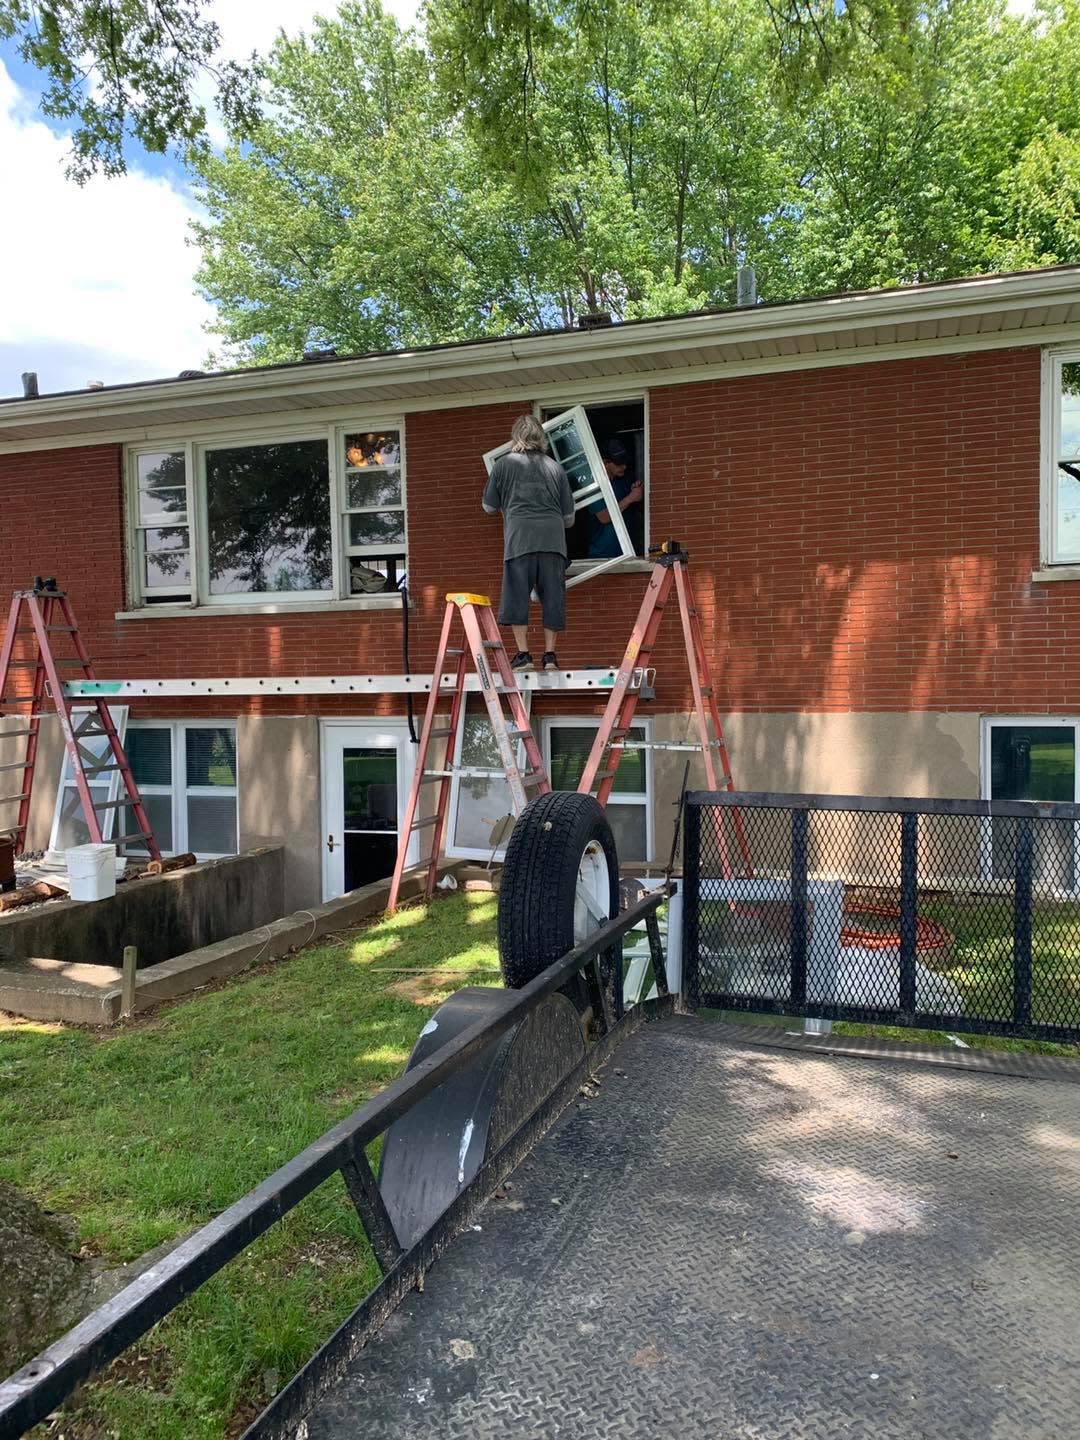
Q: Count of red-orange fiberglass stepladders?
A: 3